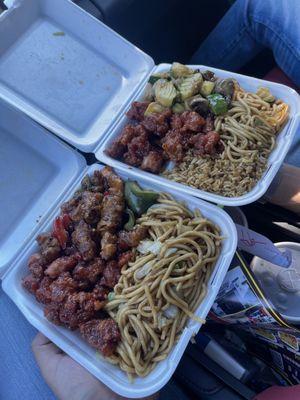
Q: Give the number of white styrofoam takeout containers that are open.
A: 2